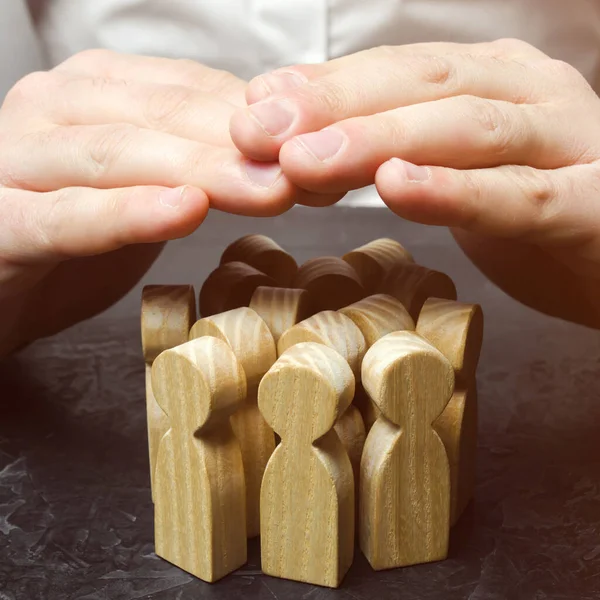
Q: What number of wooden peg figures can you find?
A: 14